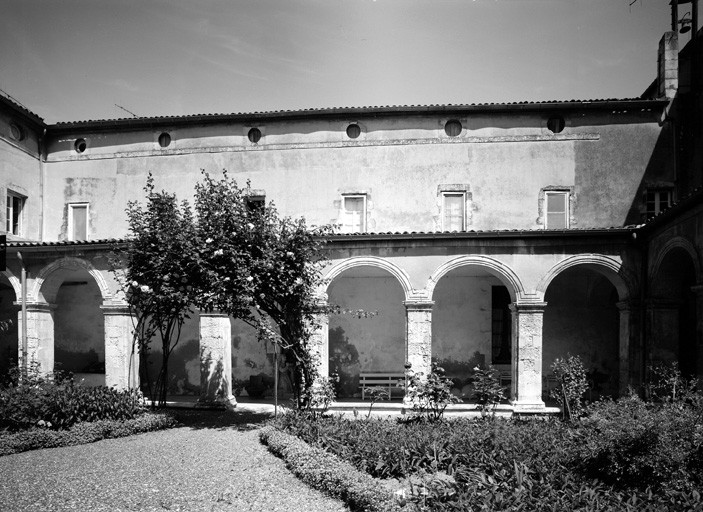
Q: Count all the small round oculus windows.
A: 7